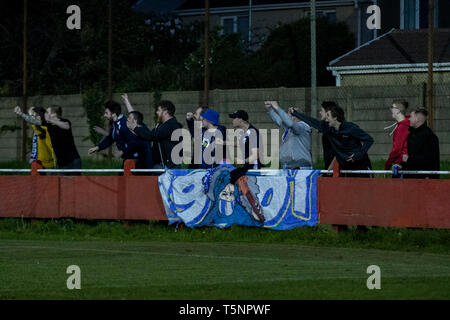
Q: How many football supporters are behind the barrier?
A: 13